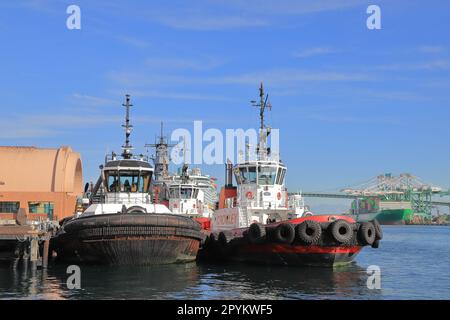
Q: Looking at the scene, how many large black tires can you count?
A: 6